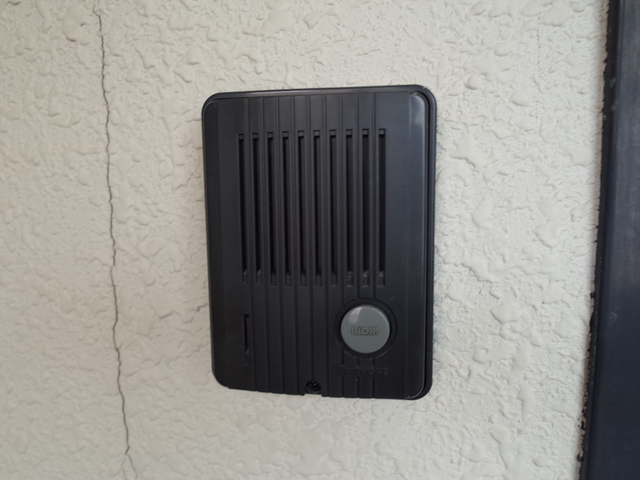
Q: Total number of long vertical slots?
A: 10